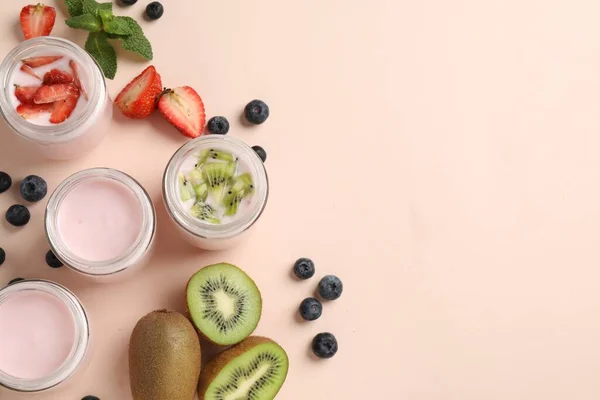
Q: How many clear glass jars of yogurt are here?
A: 4